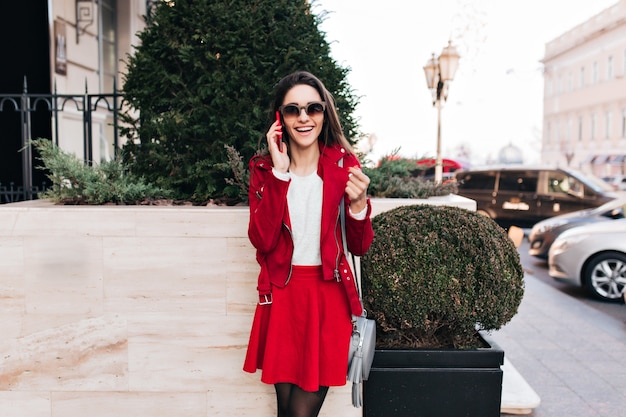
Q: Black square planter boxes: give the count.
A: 1